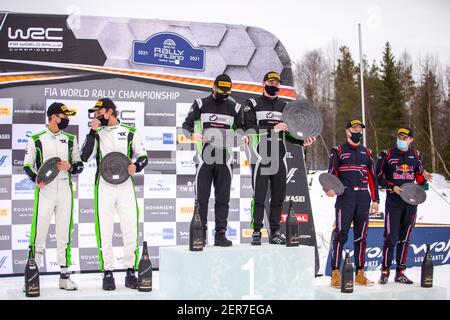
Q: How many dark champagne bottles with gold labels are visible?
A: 6